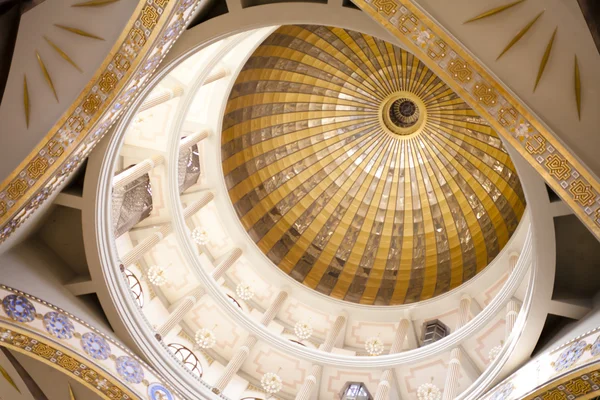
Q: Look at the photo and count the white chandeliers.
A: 9